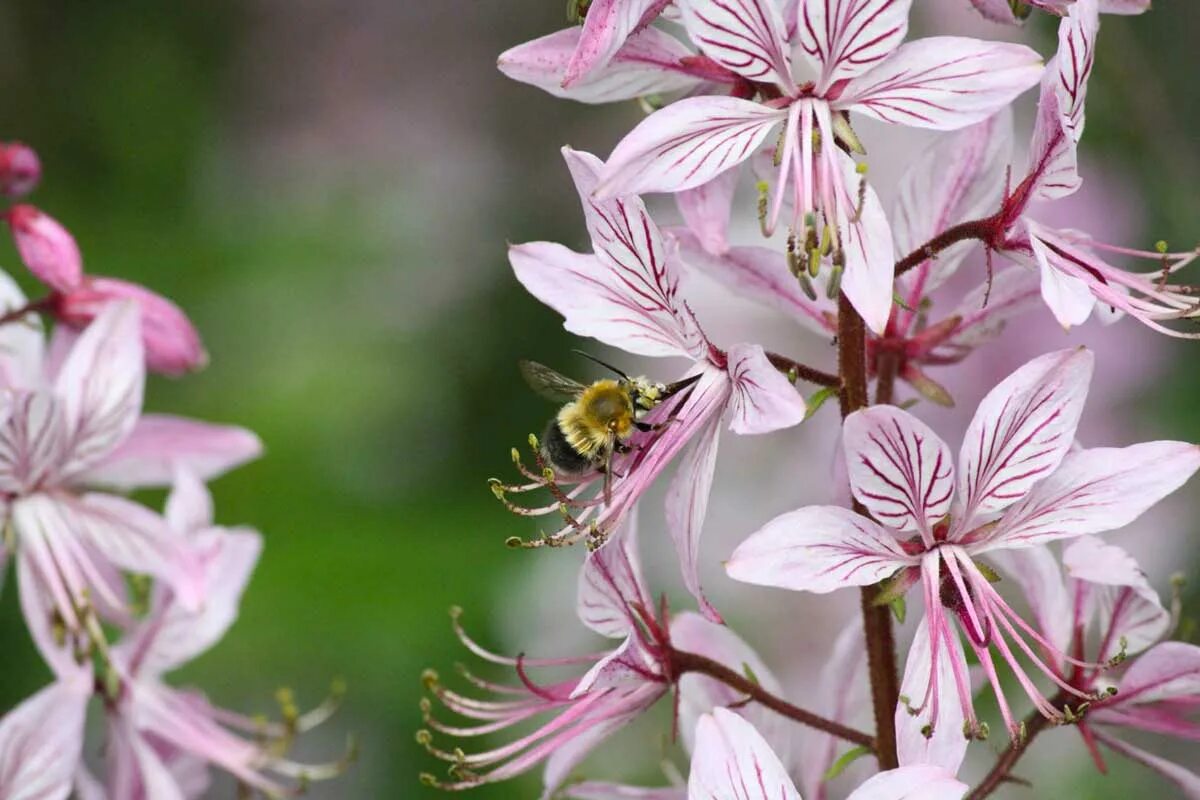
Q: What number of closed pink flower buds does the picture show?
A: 3